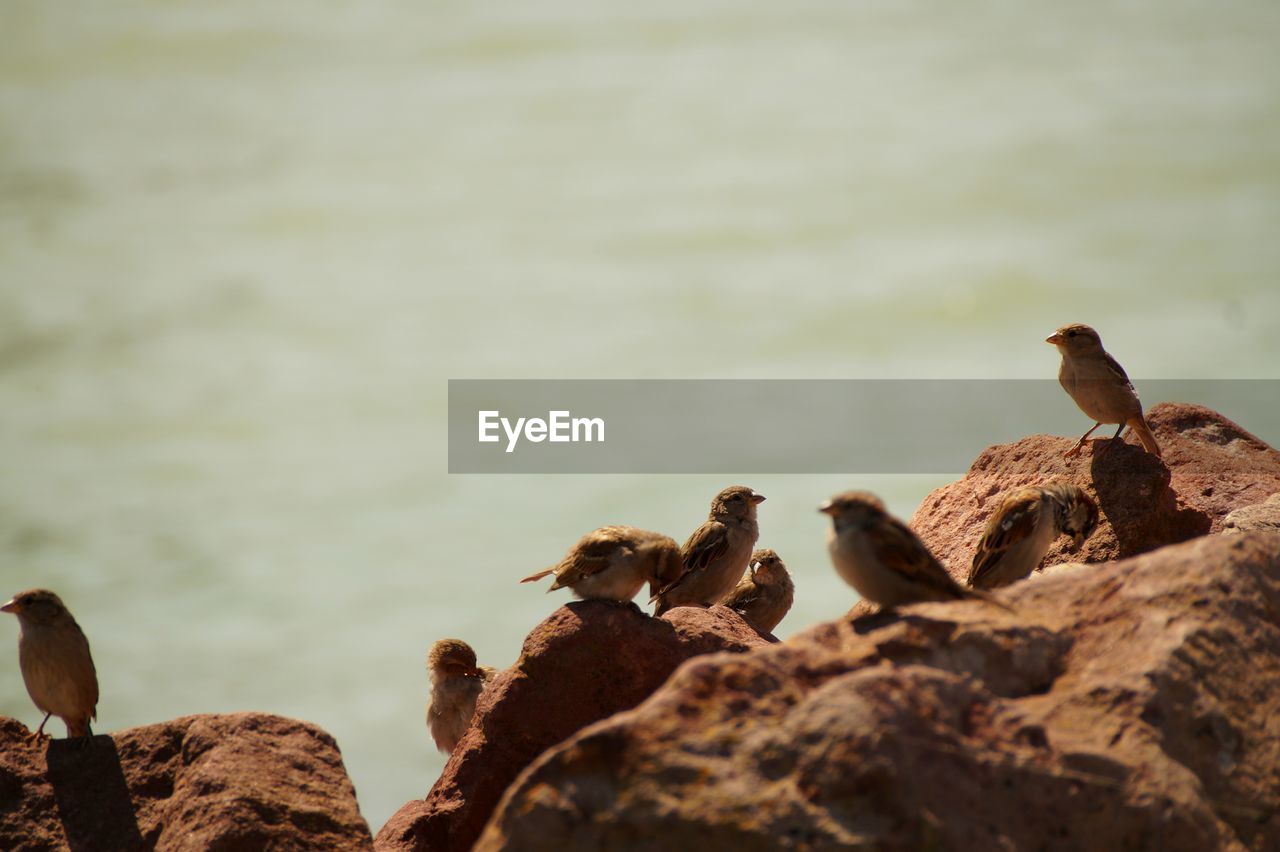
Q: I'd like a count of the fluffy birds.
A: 8